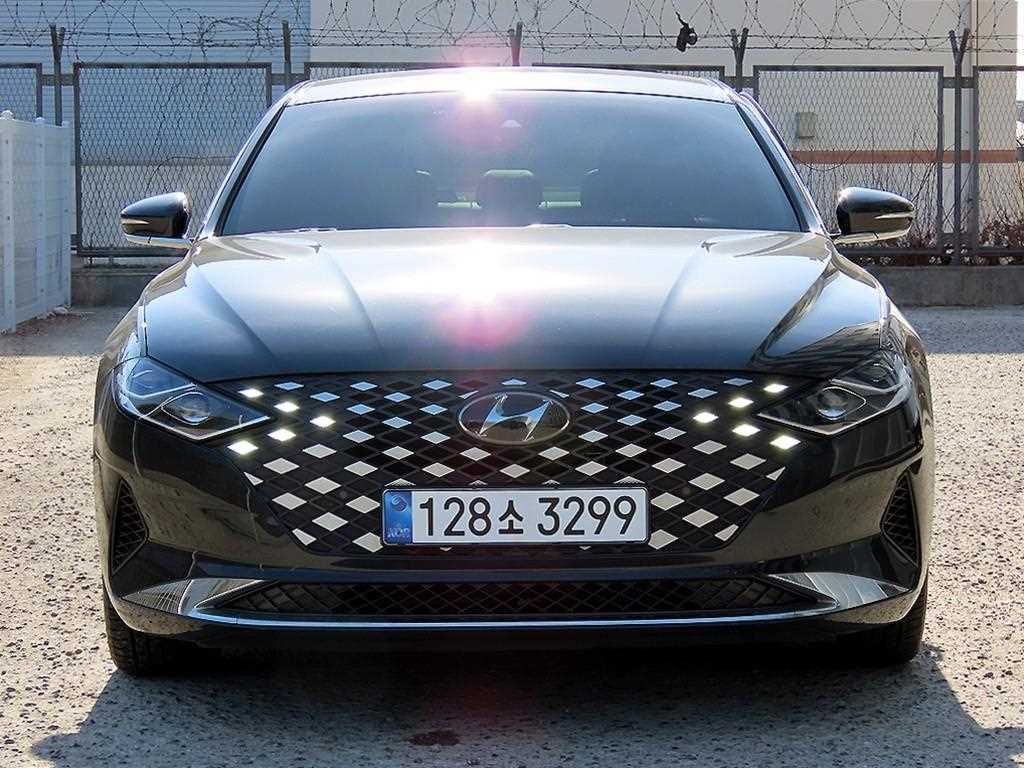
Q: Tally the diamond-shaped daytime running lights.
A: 10